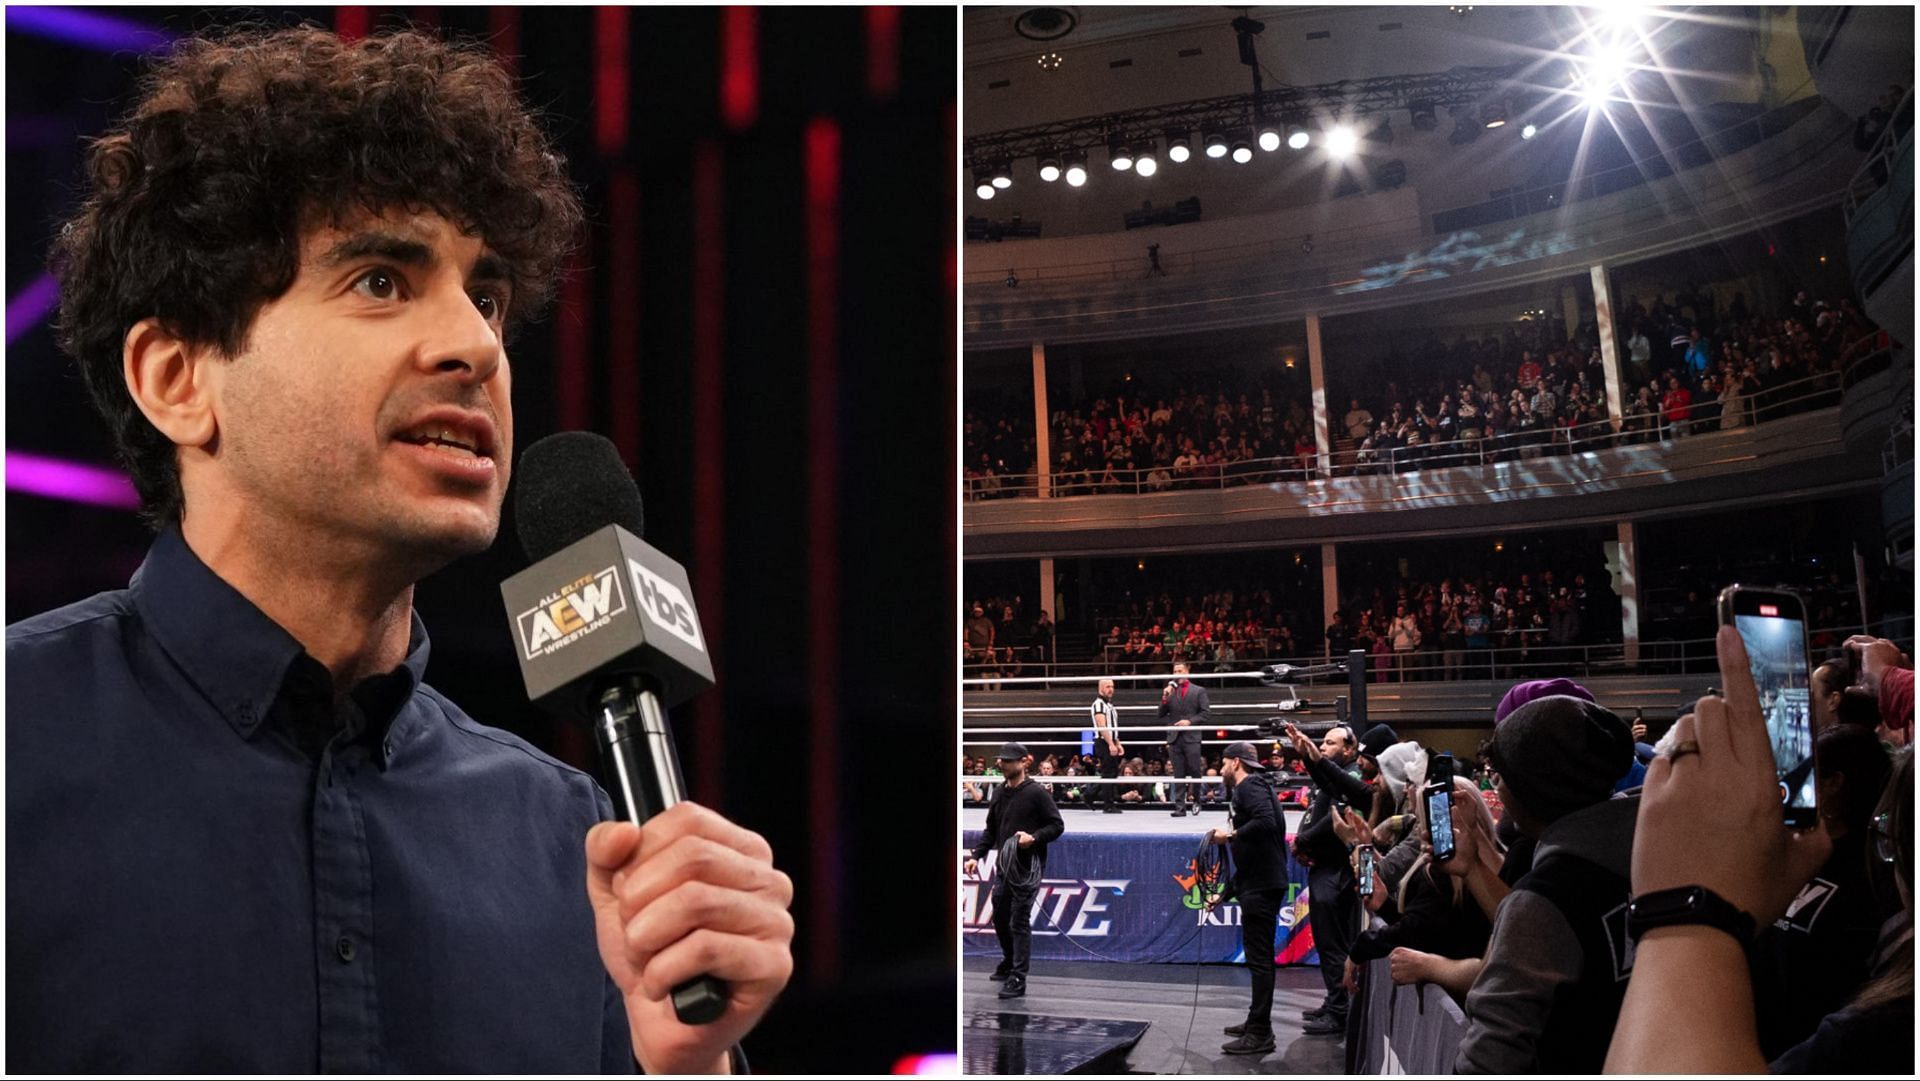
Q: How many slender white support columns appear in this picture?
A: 6